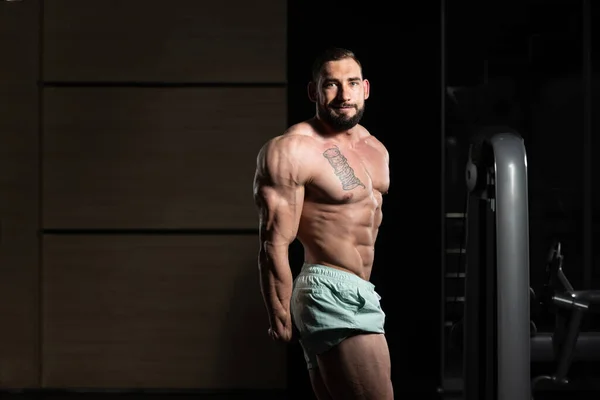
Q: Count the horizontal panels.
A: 3